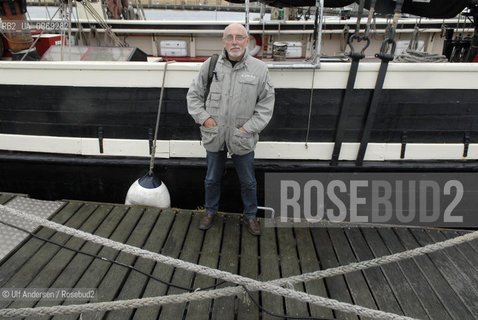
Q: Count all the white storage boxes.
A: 3